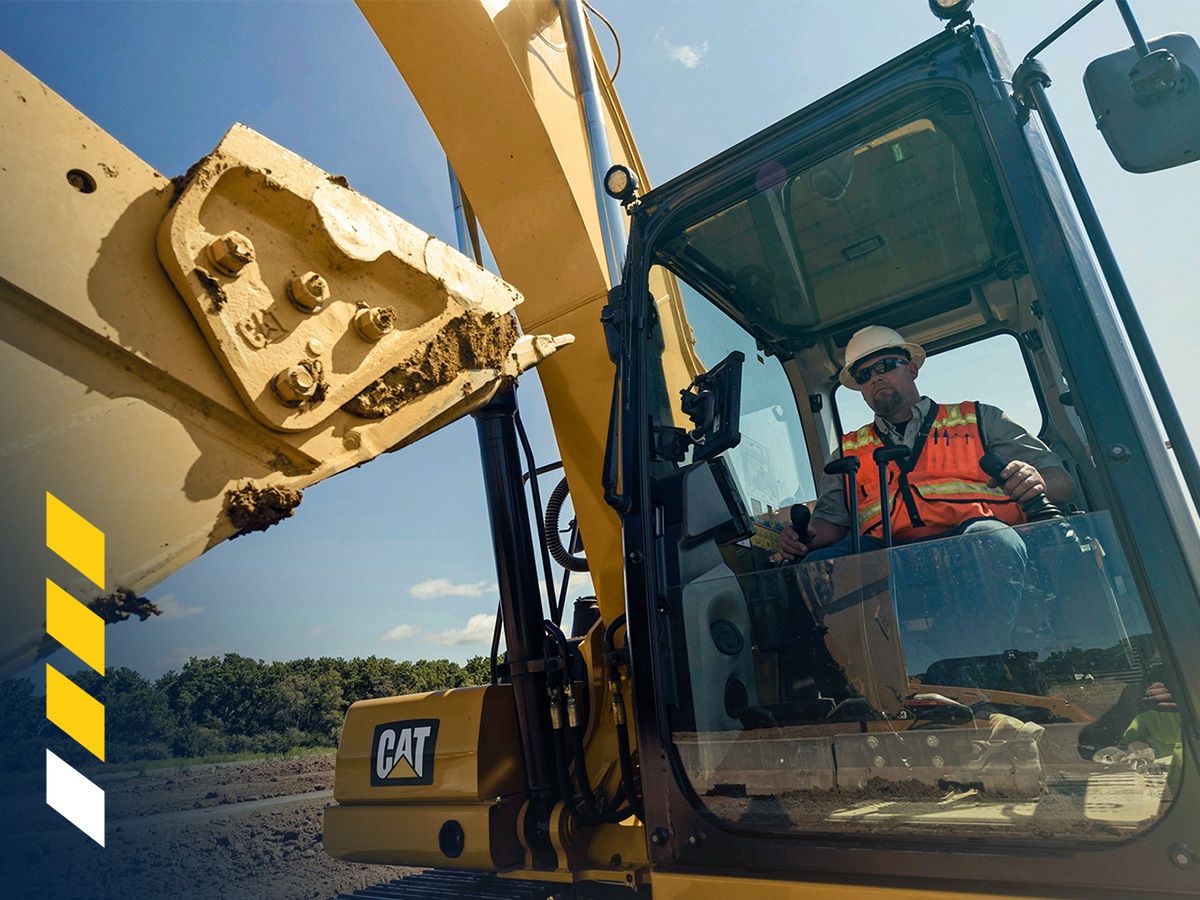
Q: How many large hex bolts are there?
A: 4